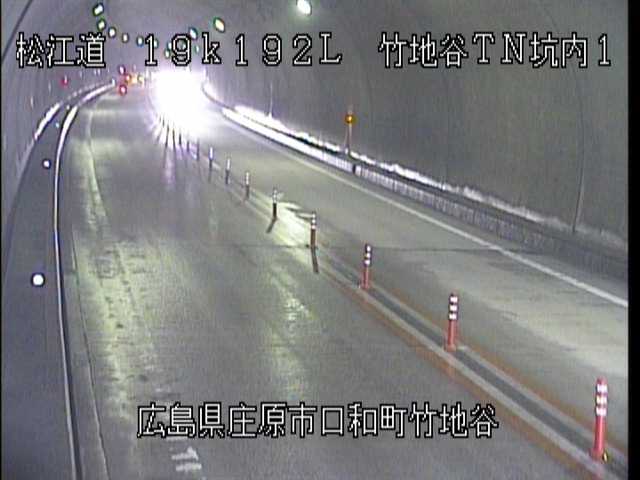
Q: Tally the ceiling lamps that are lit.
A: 13